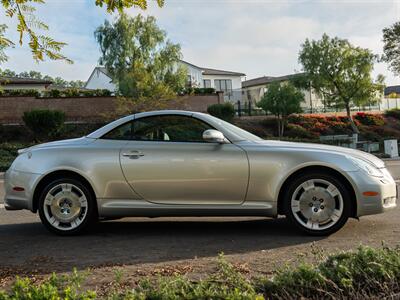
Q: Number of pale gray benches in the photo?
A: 0